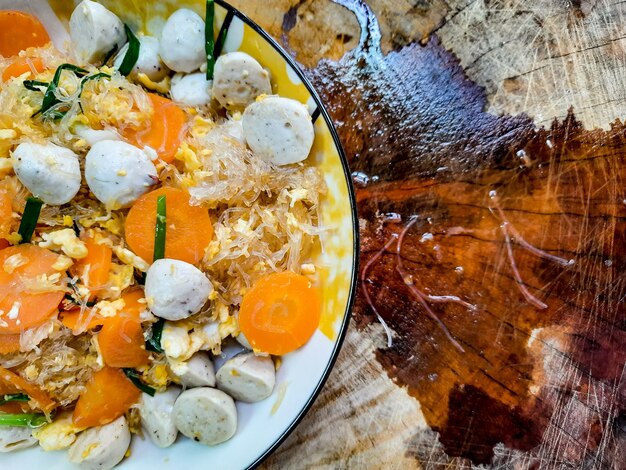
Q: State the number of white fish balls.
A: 15